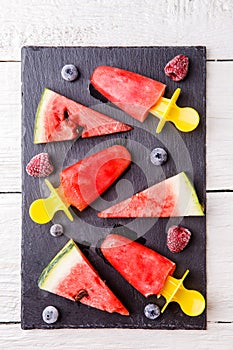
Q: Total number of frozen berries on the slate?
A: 8